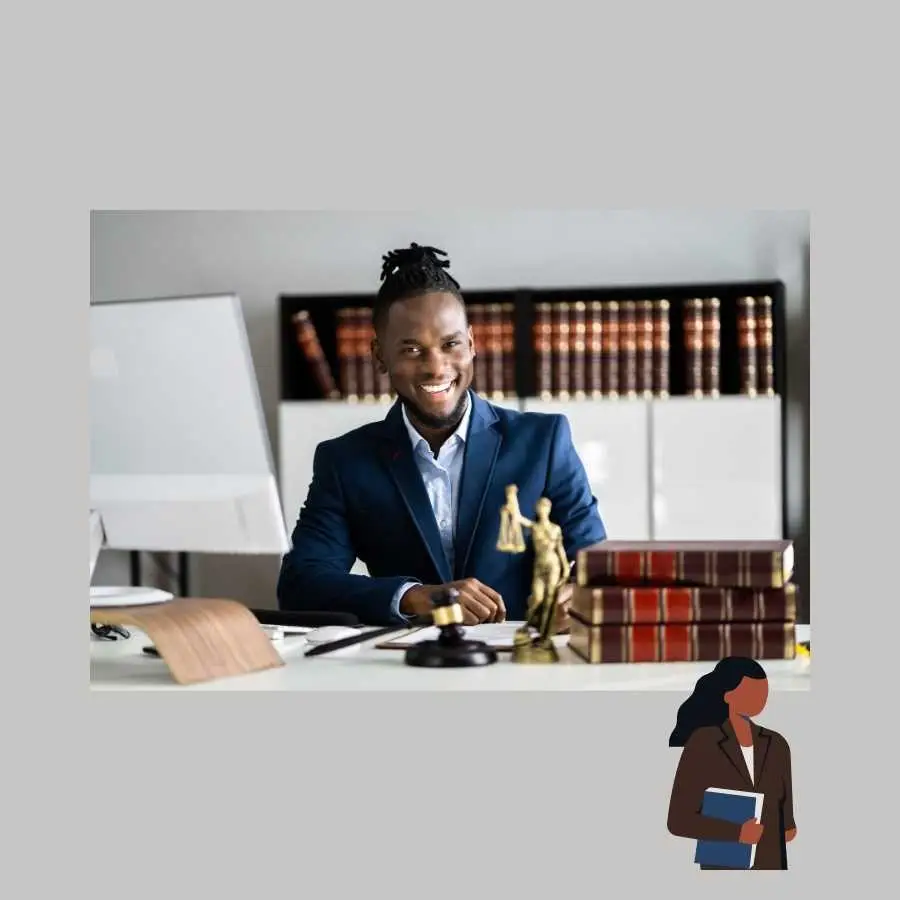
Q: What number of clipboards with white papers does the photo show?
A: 1